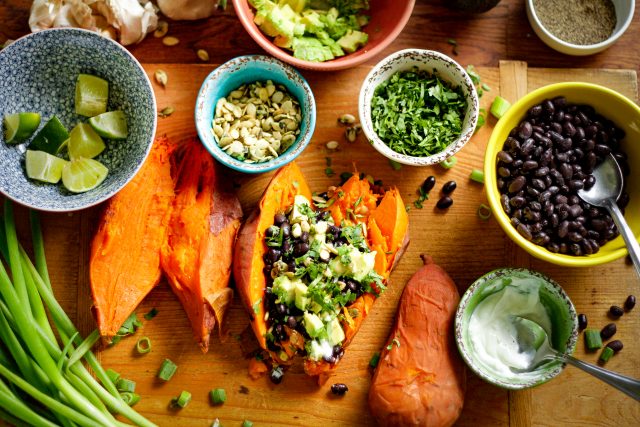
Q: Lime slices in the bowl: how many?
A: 7